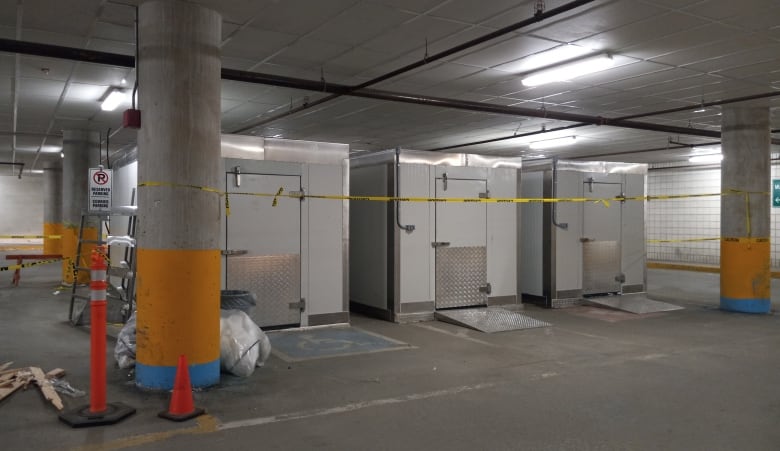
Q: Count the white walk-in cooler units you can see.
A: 3